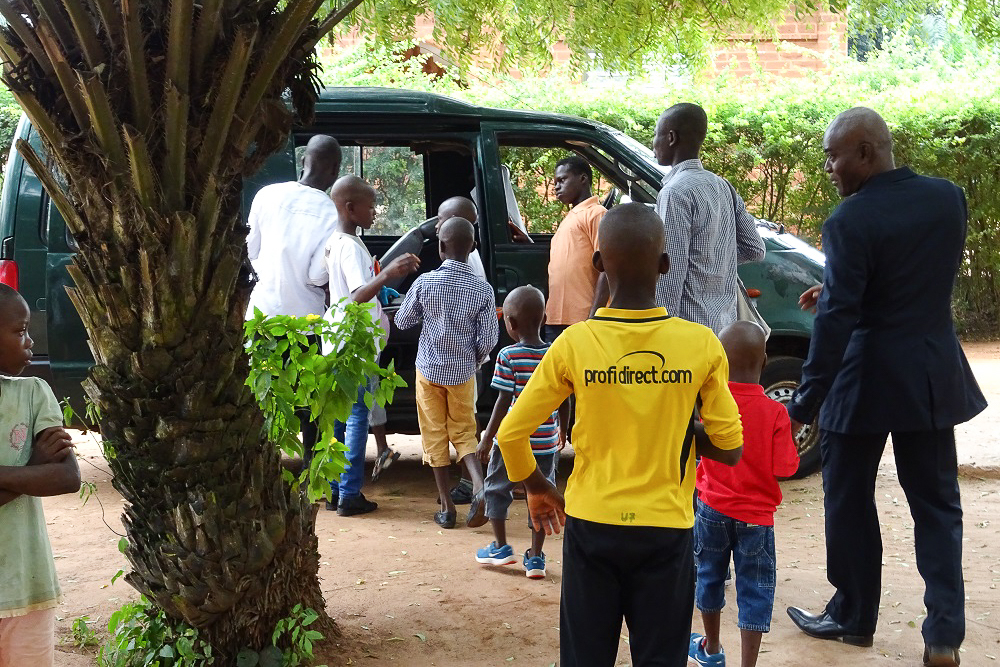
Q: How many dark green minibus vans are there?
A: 1